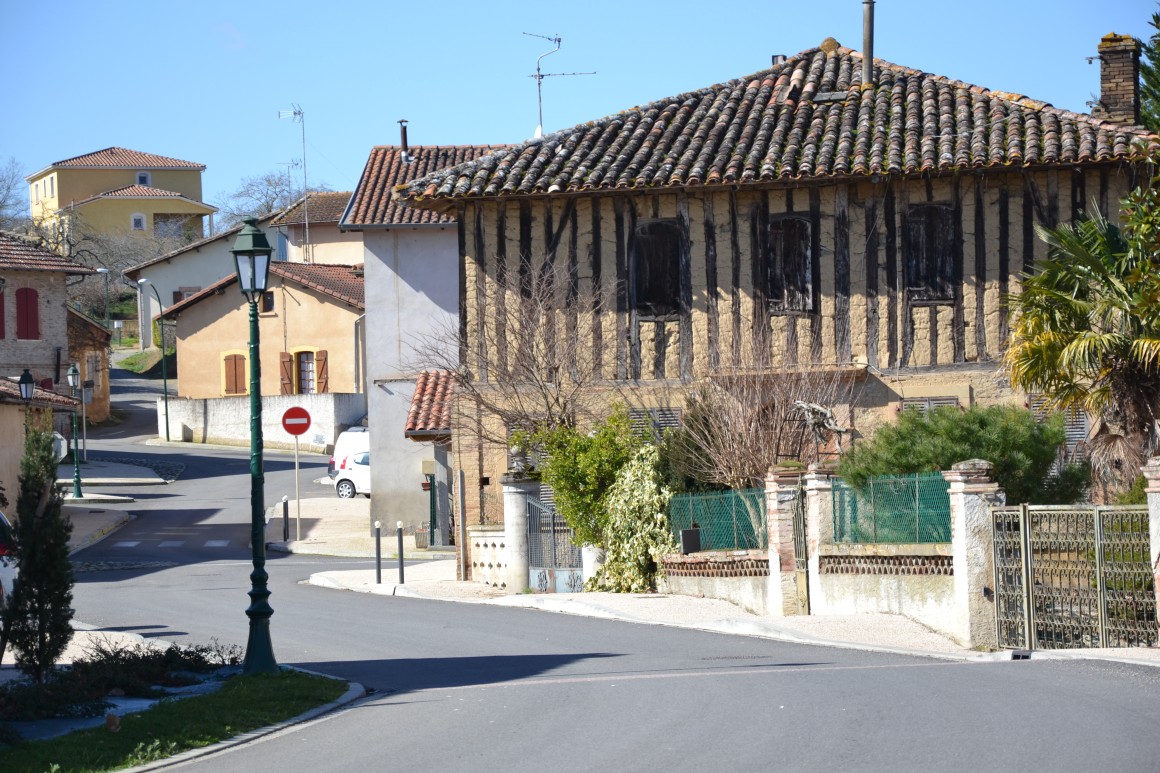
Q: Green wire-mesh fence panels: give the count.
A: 2